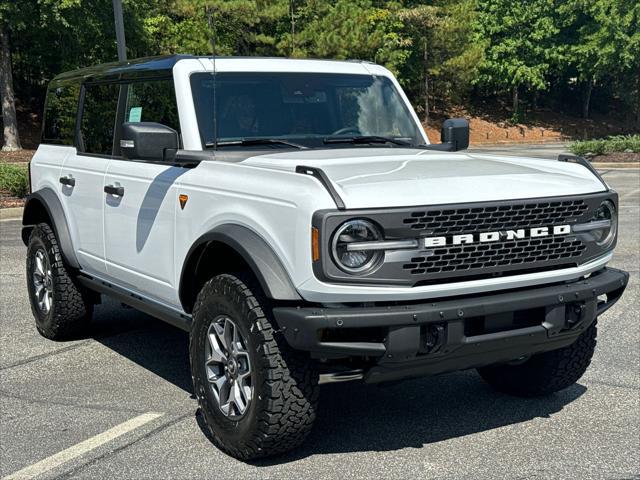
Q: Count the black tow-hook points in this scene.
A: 2